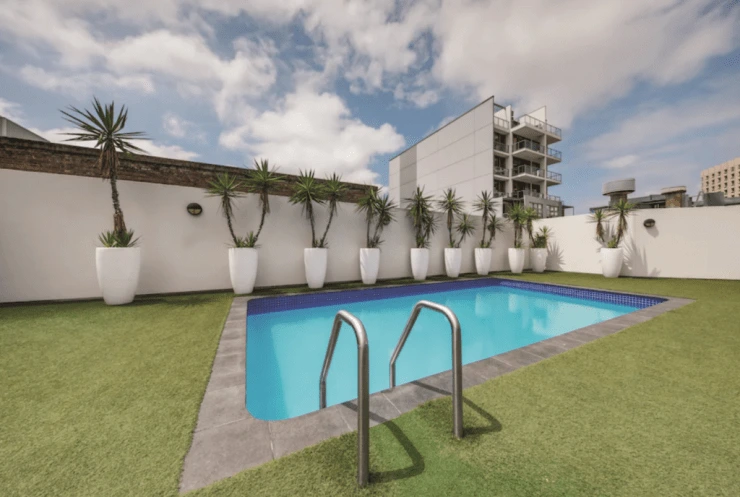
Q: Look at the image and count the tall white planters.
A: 10